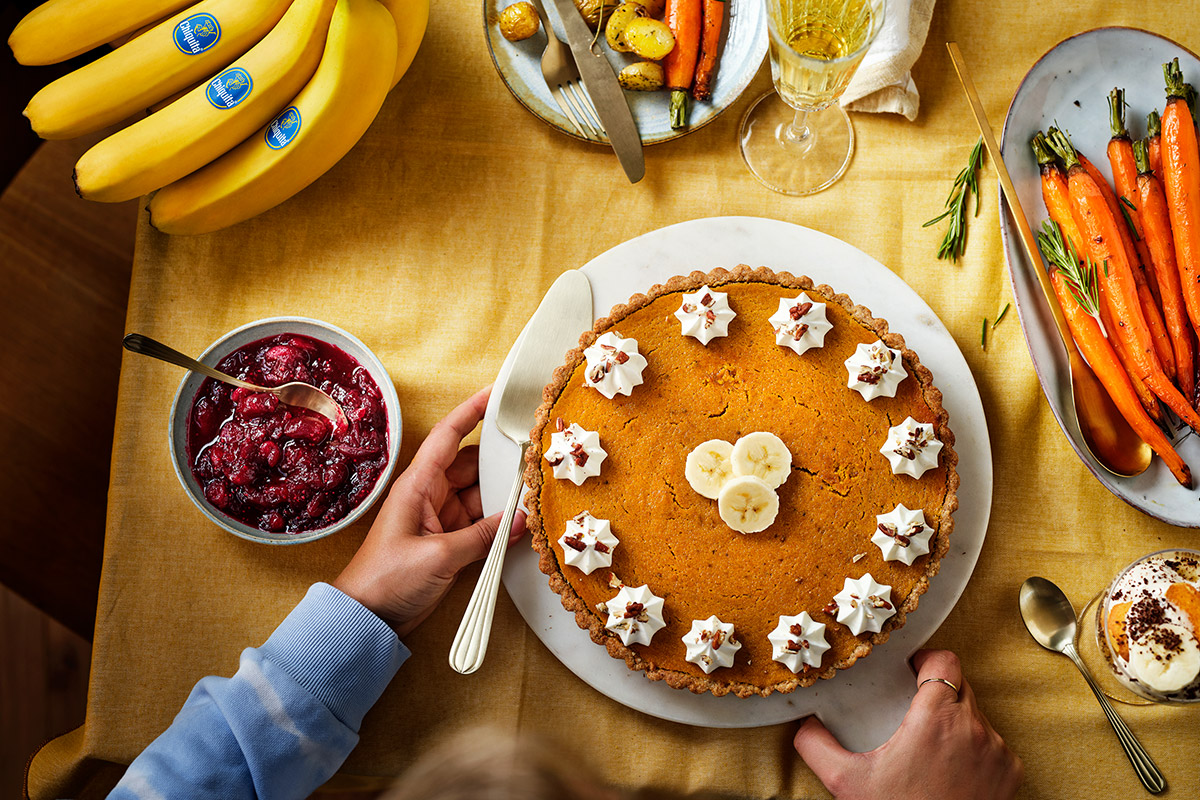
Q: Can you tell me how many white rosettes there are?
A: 12